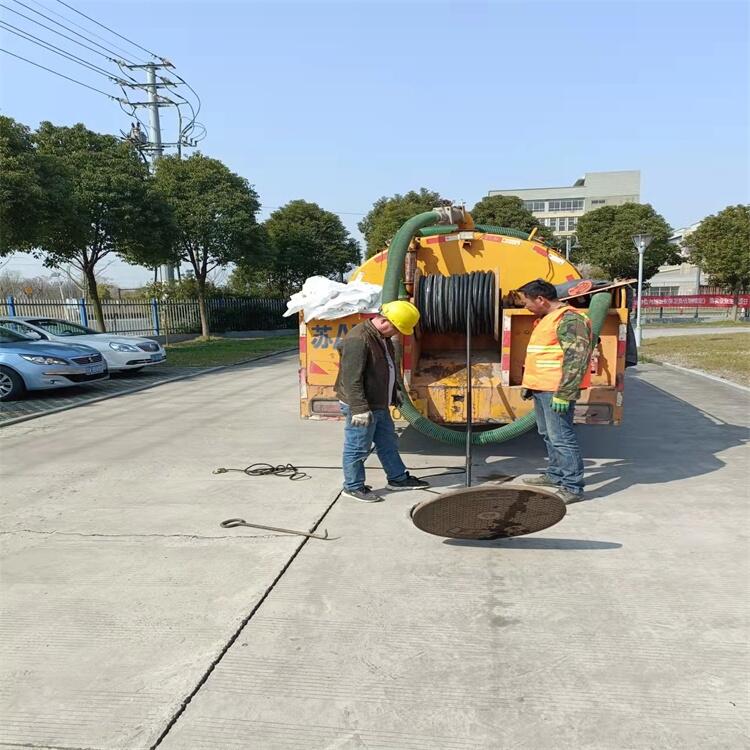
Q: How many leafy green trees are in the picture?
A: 8